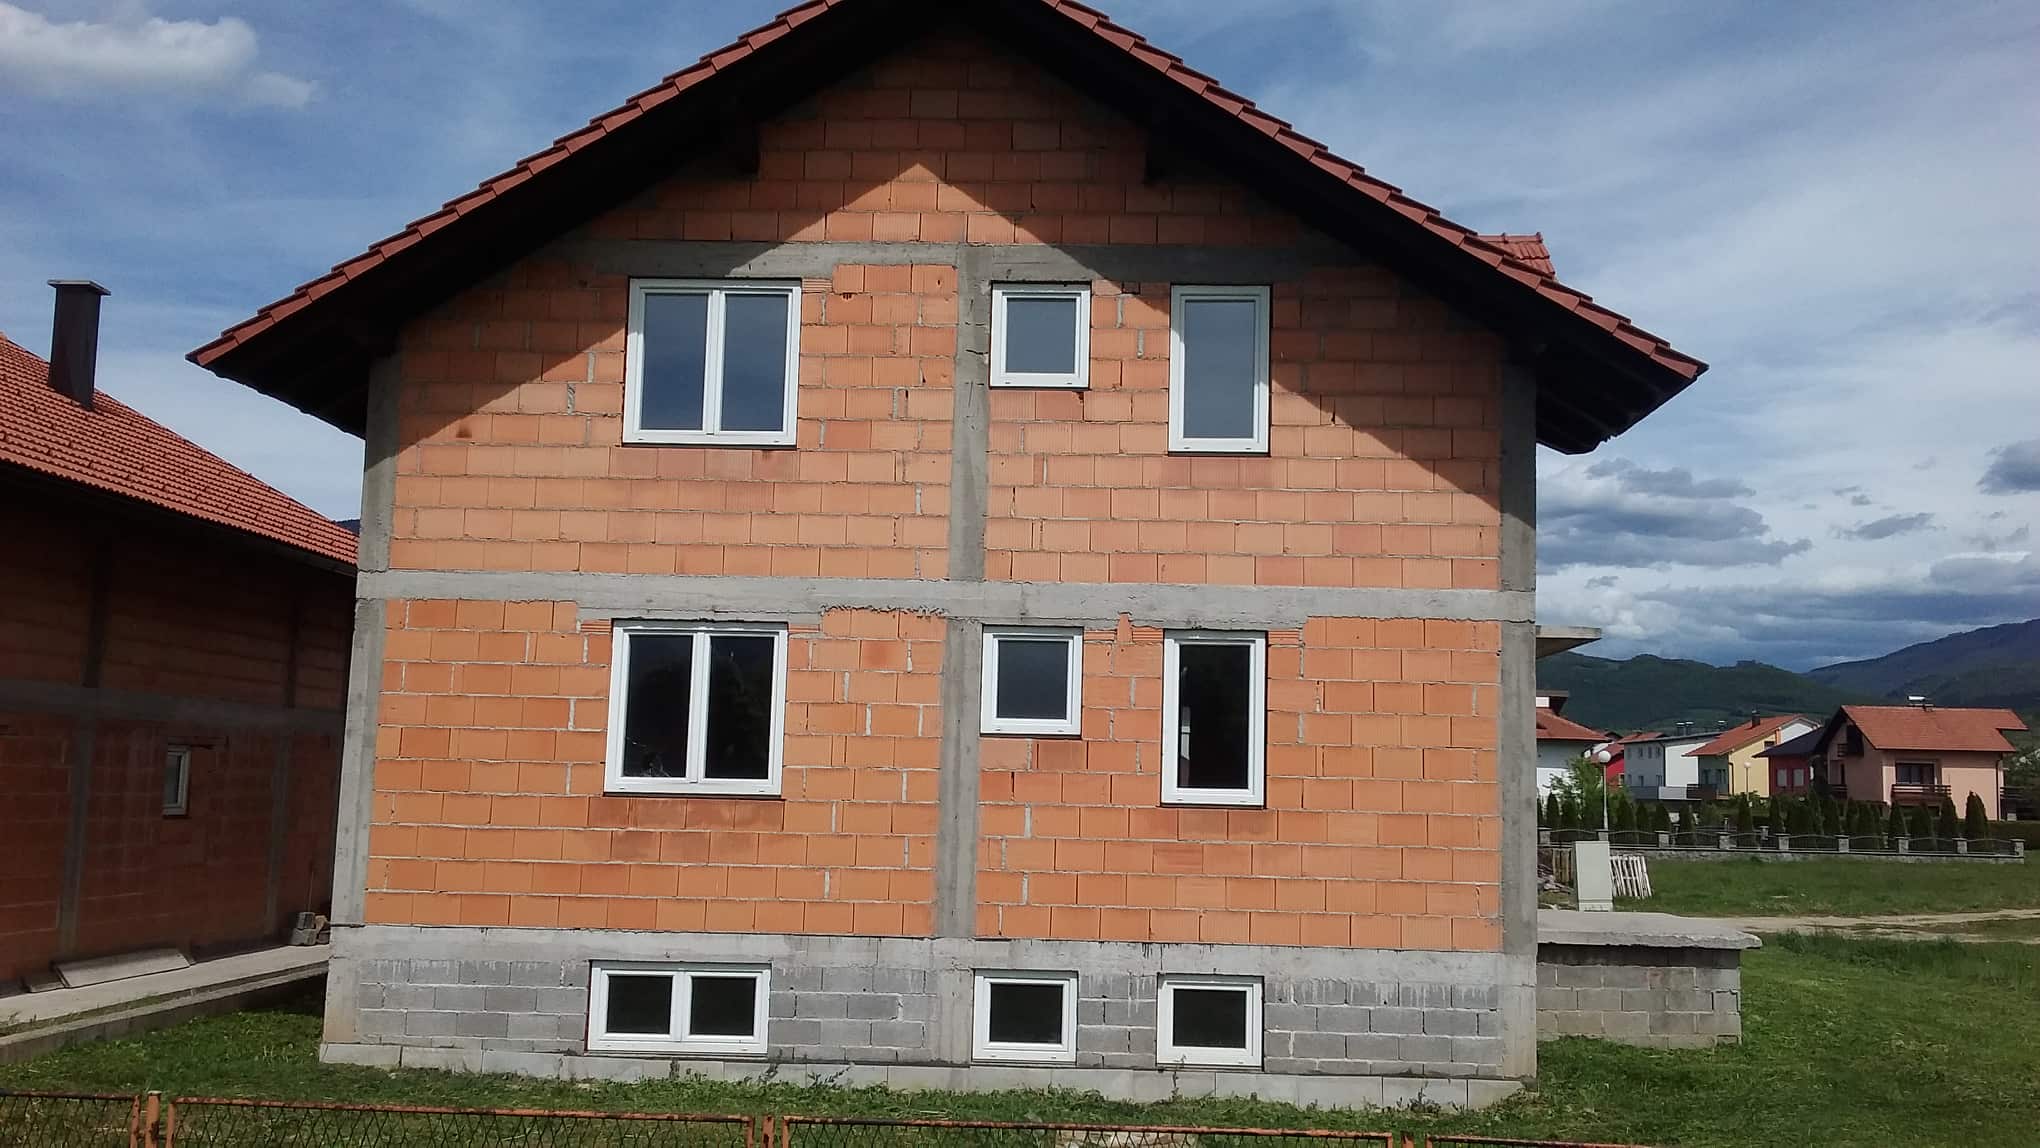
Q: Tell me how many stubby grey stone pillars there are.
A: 9